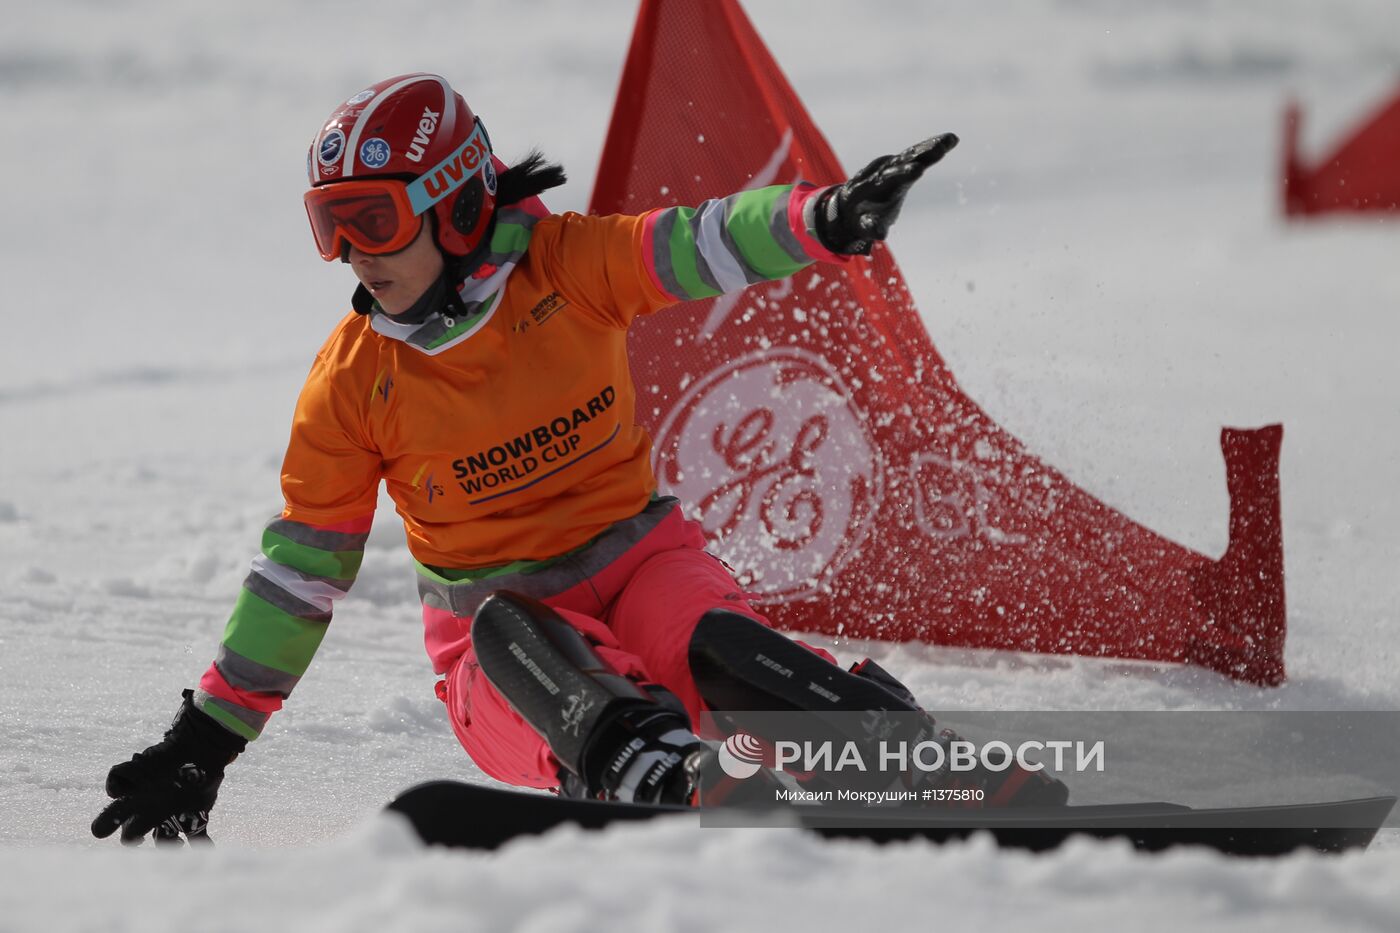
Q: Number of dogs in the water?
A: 0